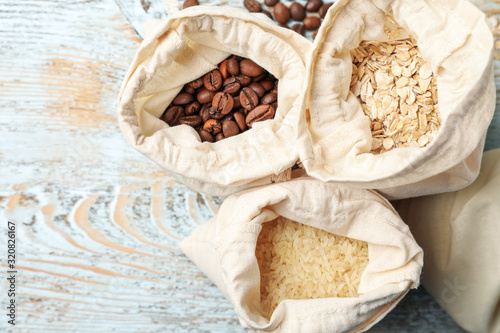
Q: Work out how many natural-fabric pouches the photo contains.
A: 3